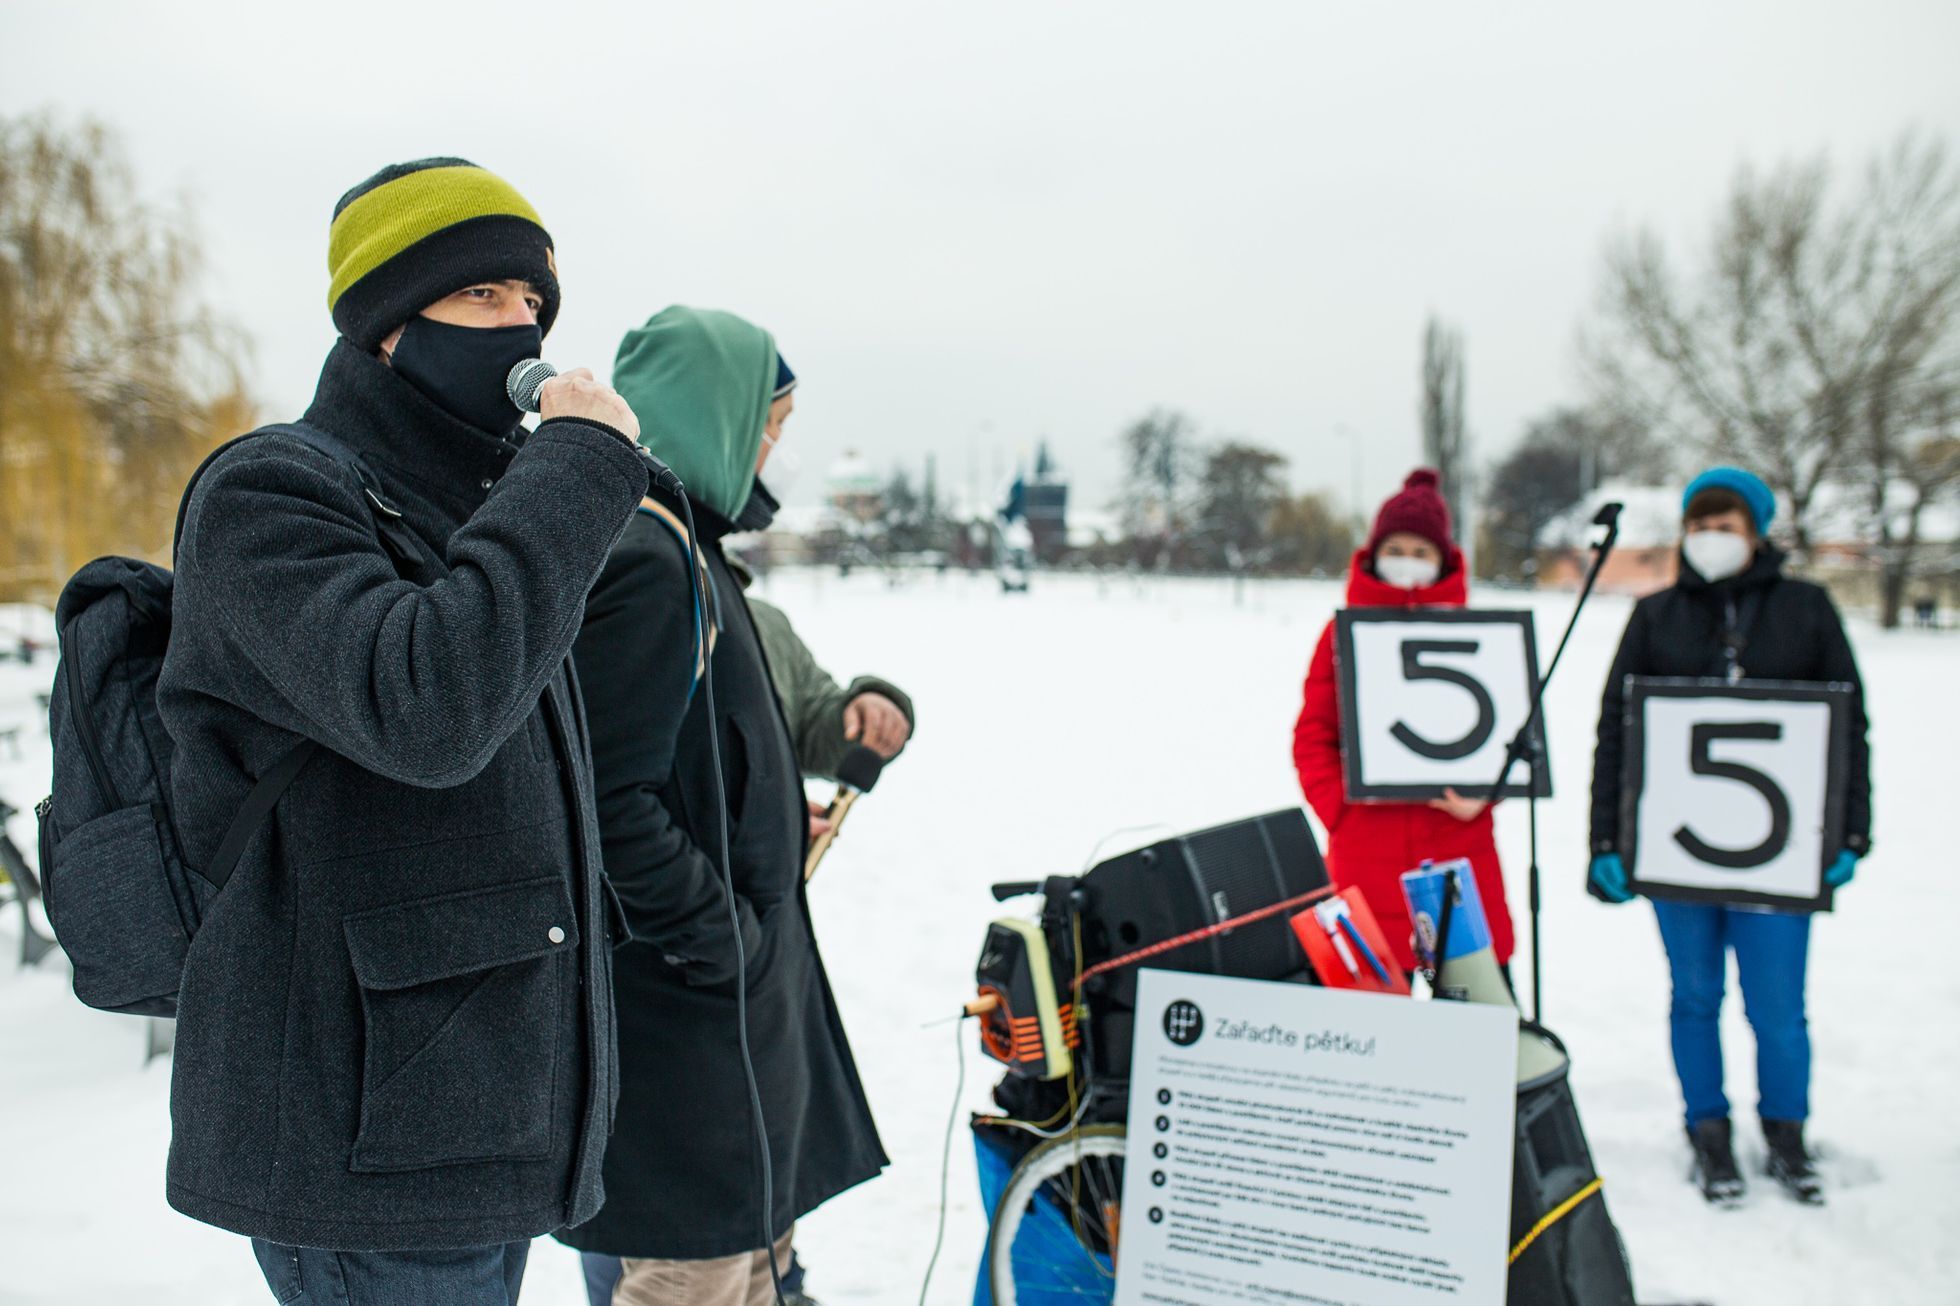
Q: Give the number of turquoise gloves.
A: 2